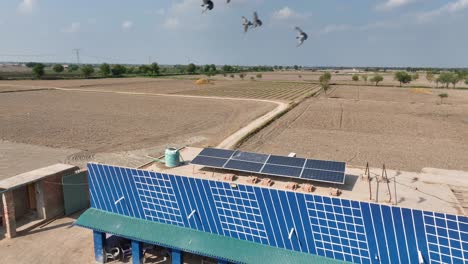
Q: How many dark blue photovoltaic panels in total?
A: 8